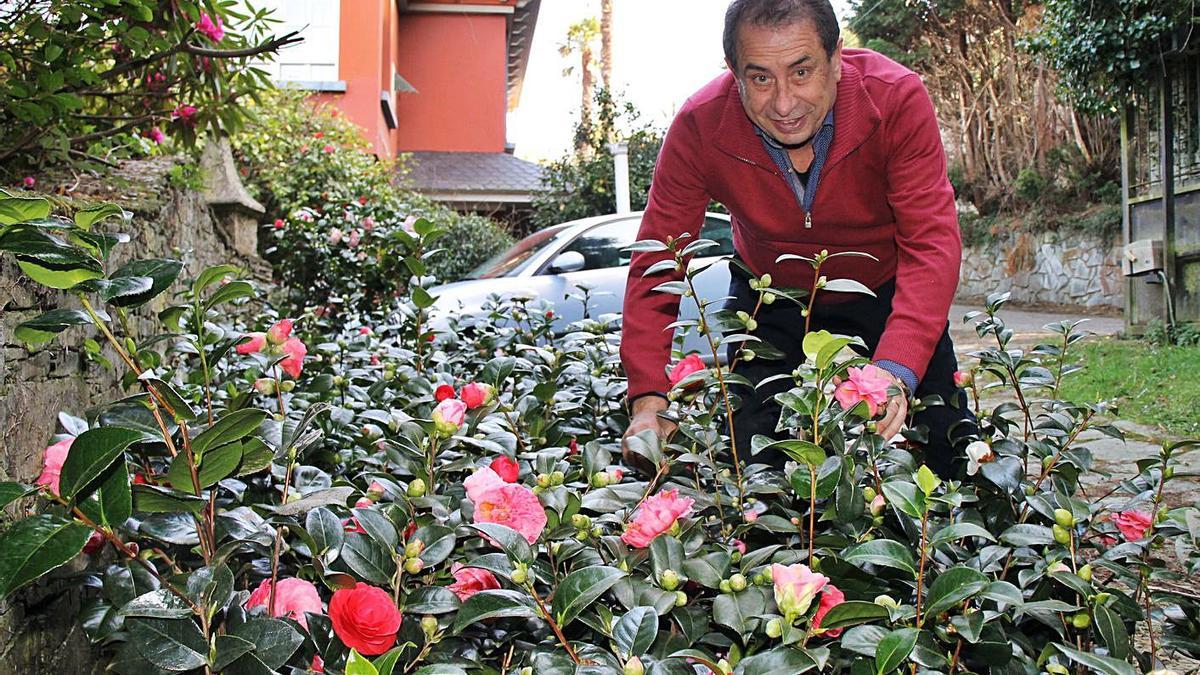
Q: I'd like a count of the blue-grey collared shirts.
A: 1